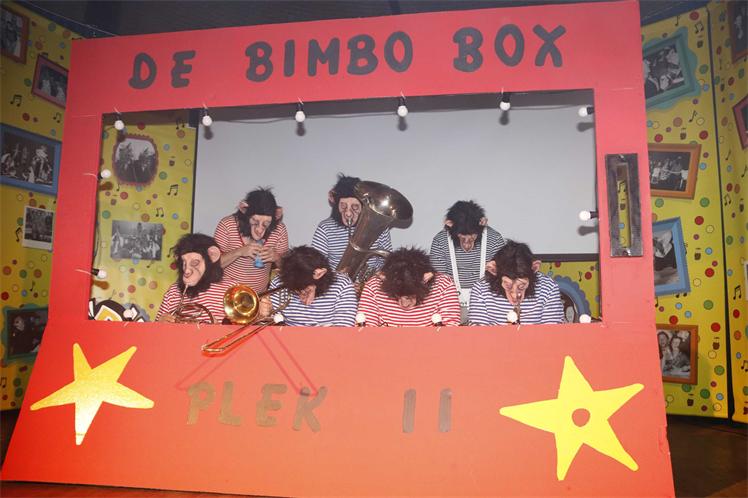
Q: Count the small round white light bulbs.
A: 15